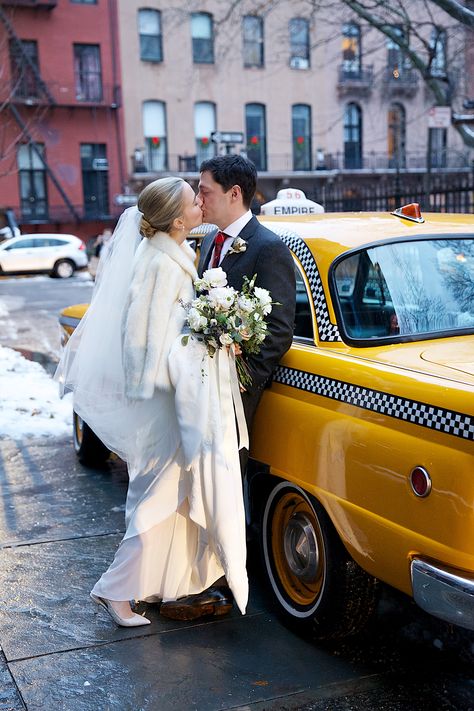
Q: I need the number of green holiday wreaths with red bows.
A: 4